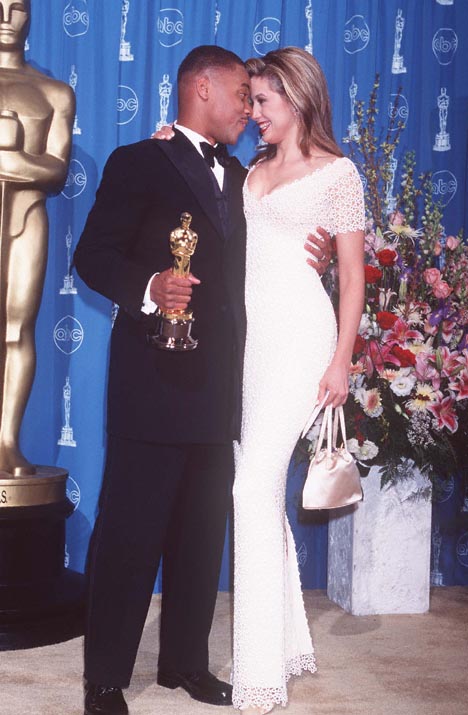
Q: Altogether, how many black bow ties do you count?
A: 1